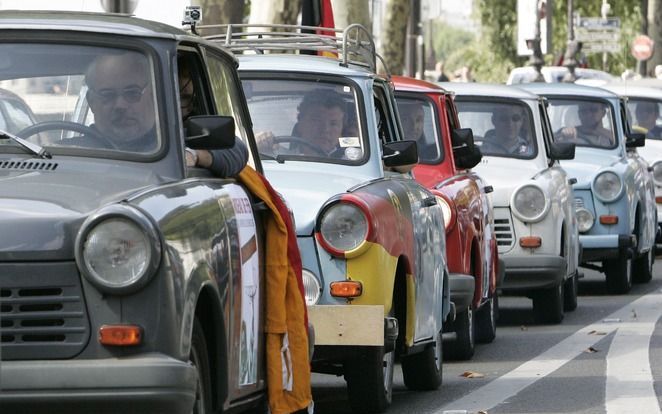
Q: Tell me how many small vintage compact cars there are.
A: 6